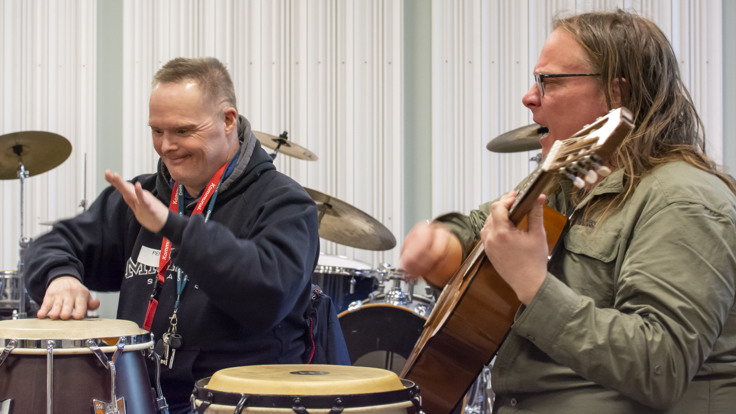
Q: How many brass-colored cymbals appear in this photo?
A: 4